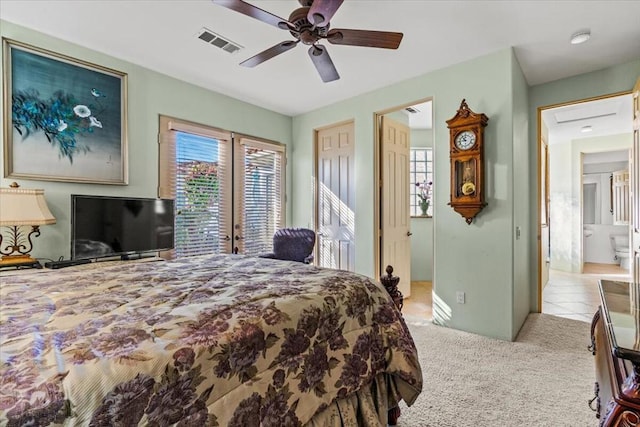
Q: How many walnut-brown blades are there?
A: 5